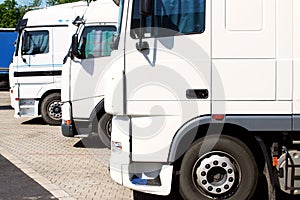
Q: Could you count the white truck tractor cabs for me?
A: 3